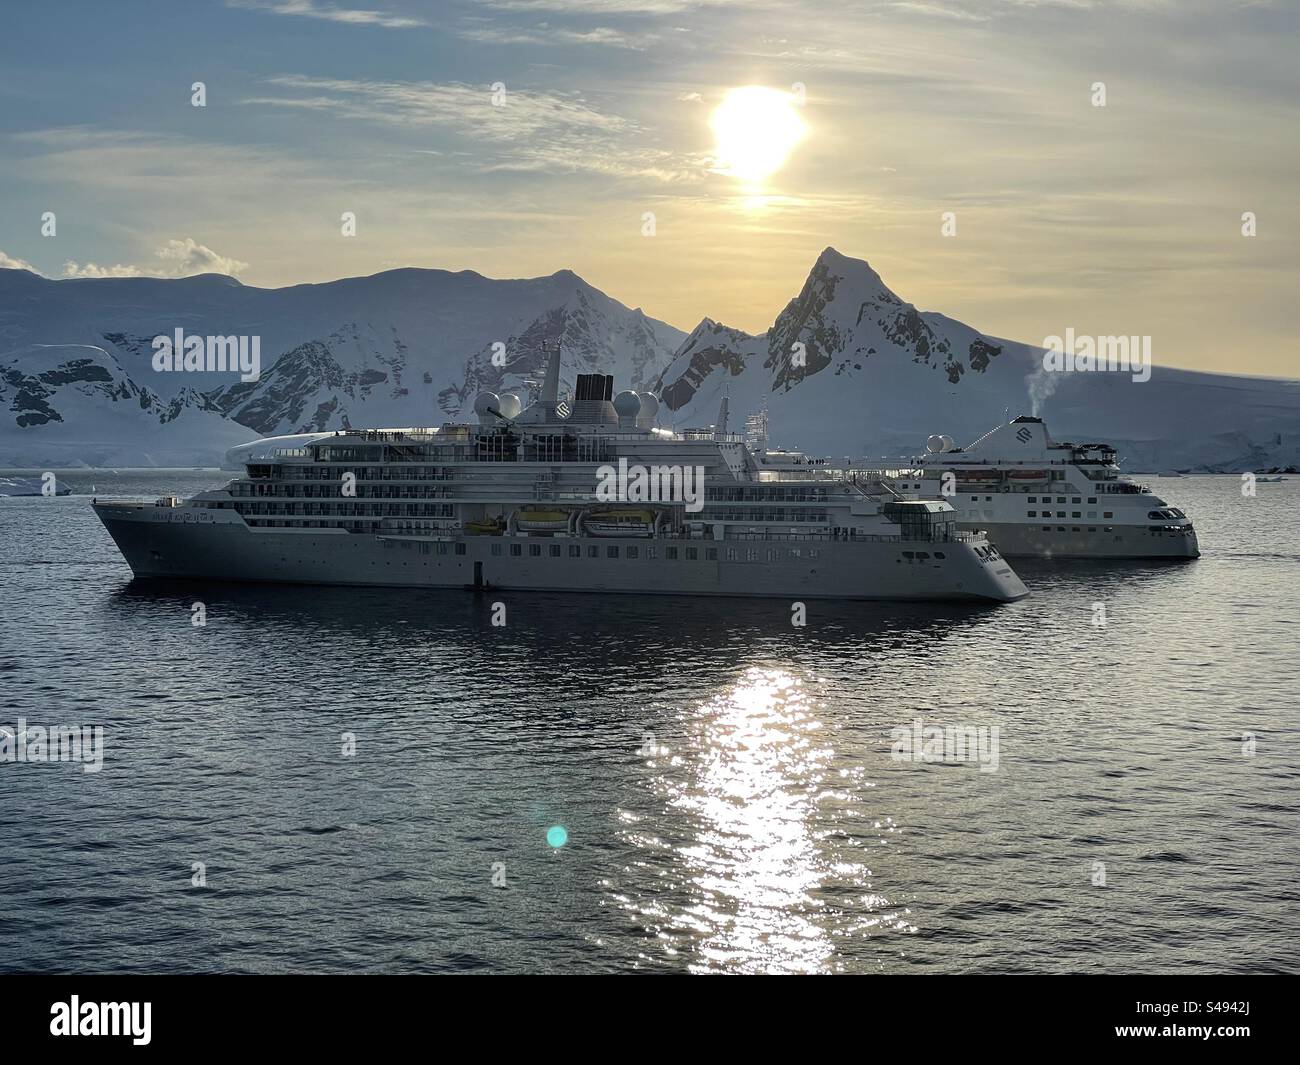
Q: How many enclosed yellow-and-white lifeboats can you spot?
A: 2